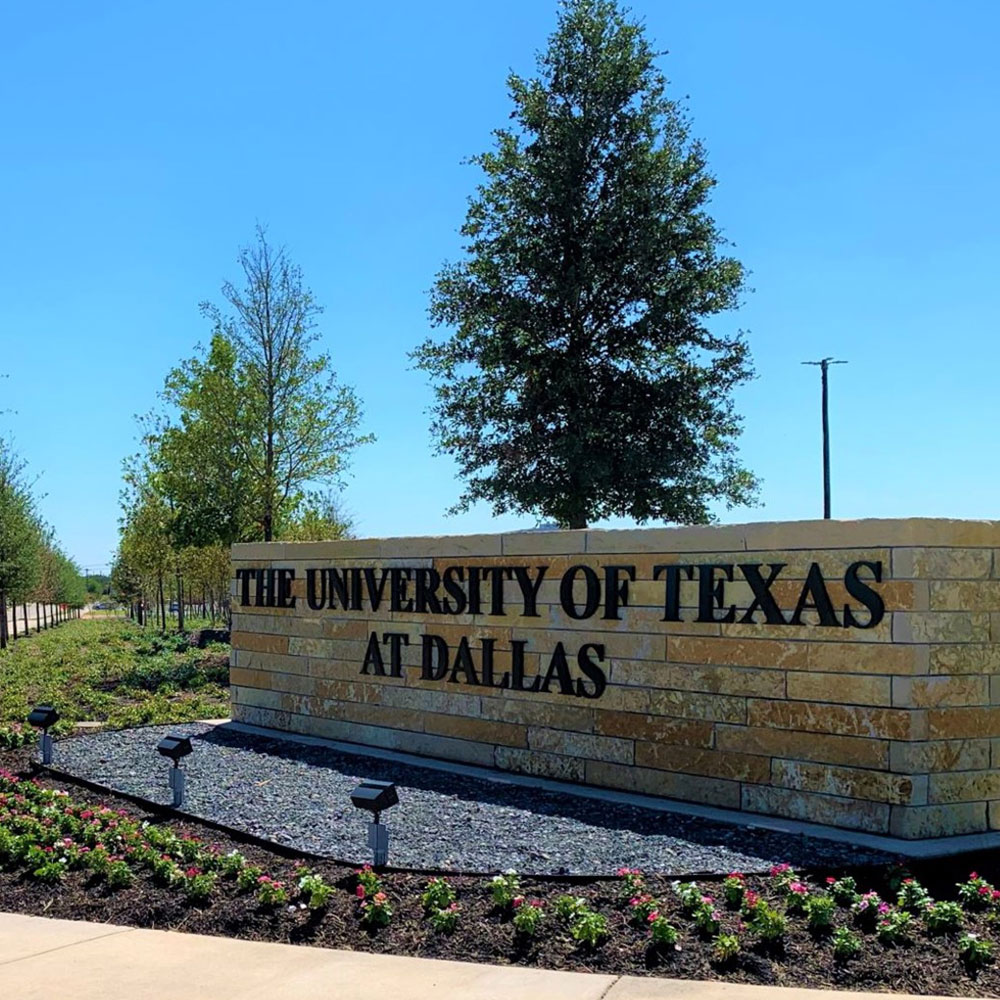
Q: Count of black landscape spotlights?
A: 3